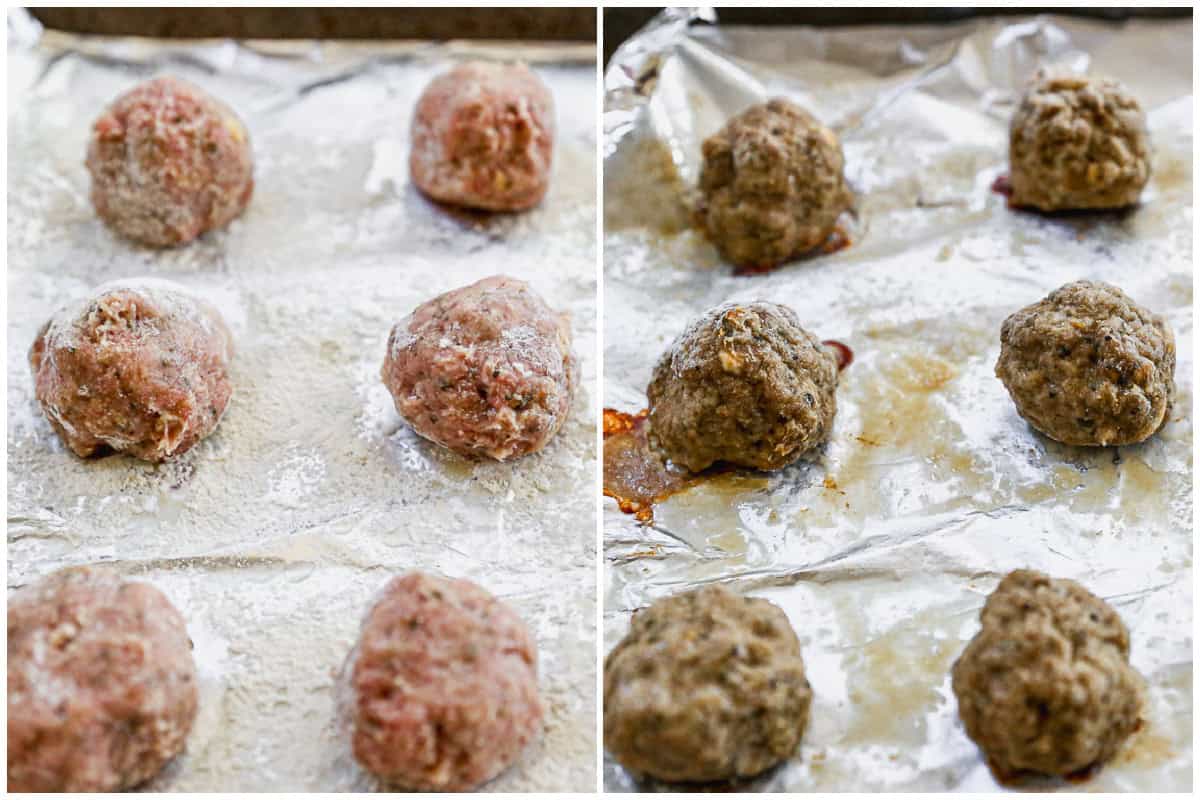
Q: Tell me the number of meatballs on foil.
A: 12